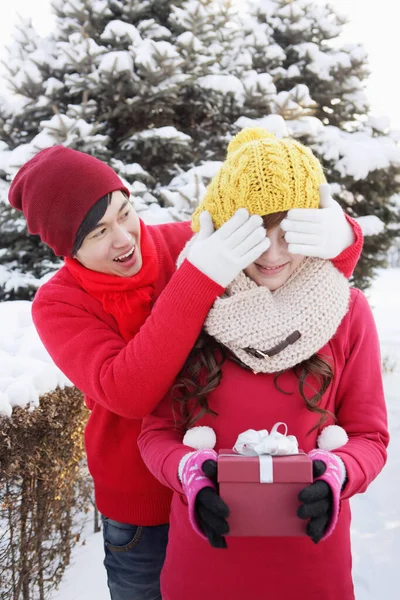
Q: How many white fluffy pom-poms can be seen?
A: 2